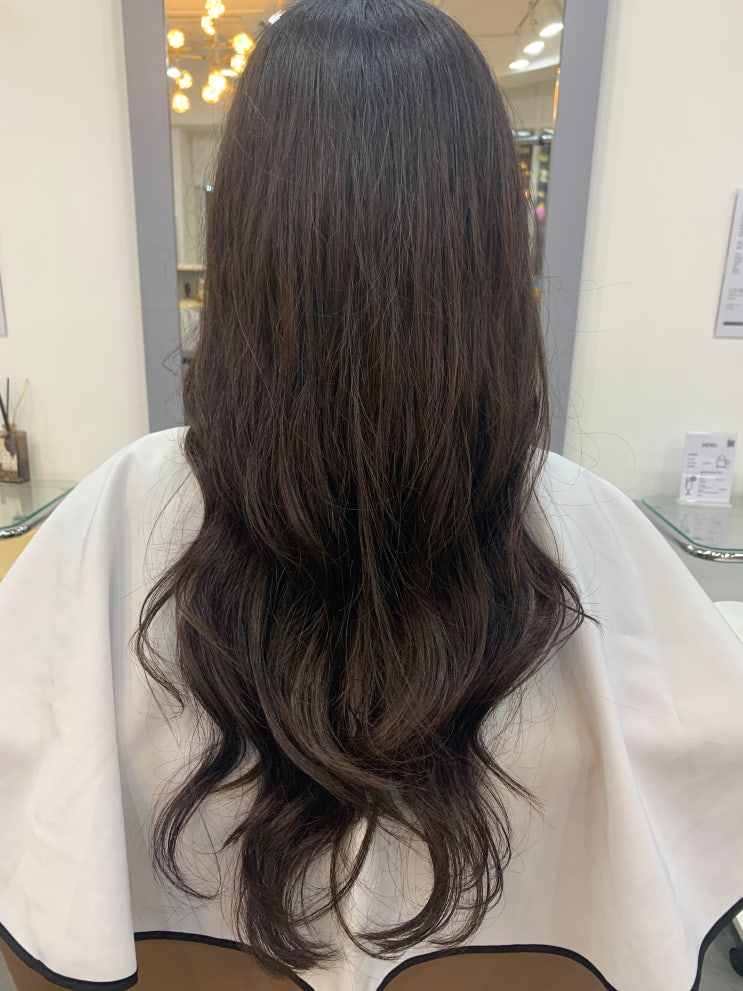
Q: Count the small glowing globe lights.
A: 9